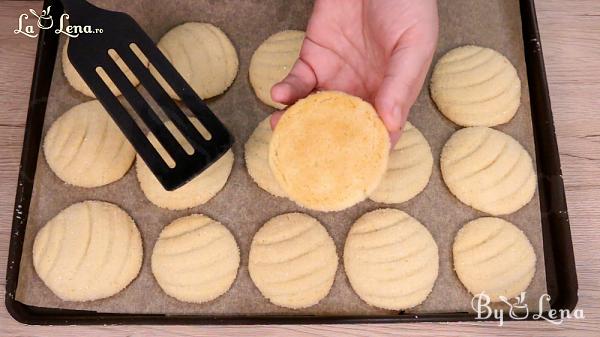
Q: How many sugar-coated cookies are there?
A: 15